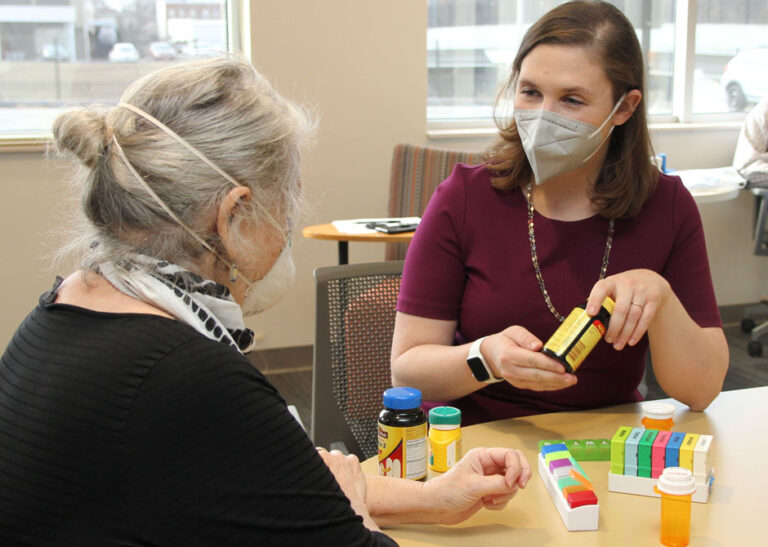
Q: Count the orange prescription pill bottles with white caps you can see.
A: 2